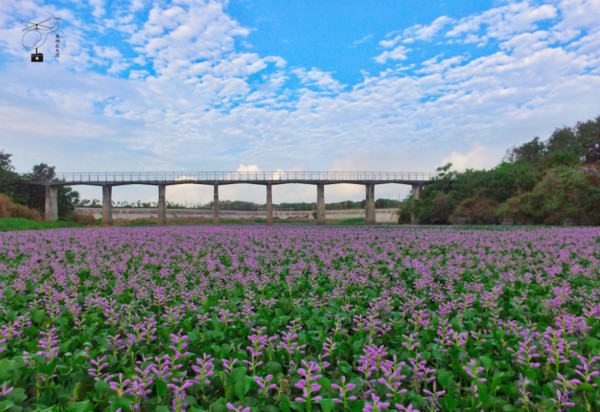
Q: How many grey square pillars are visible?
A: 8